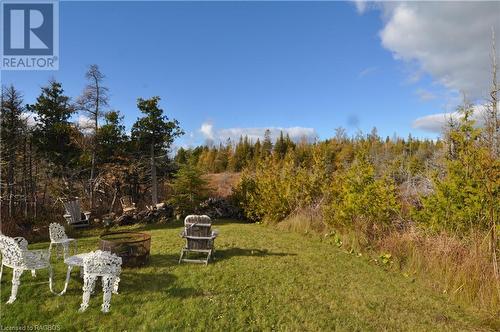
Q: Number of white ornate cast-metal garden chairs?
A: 3